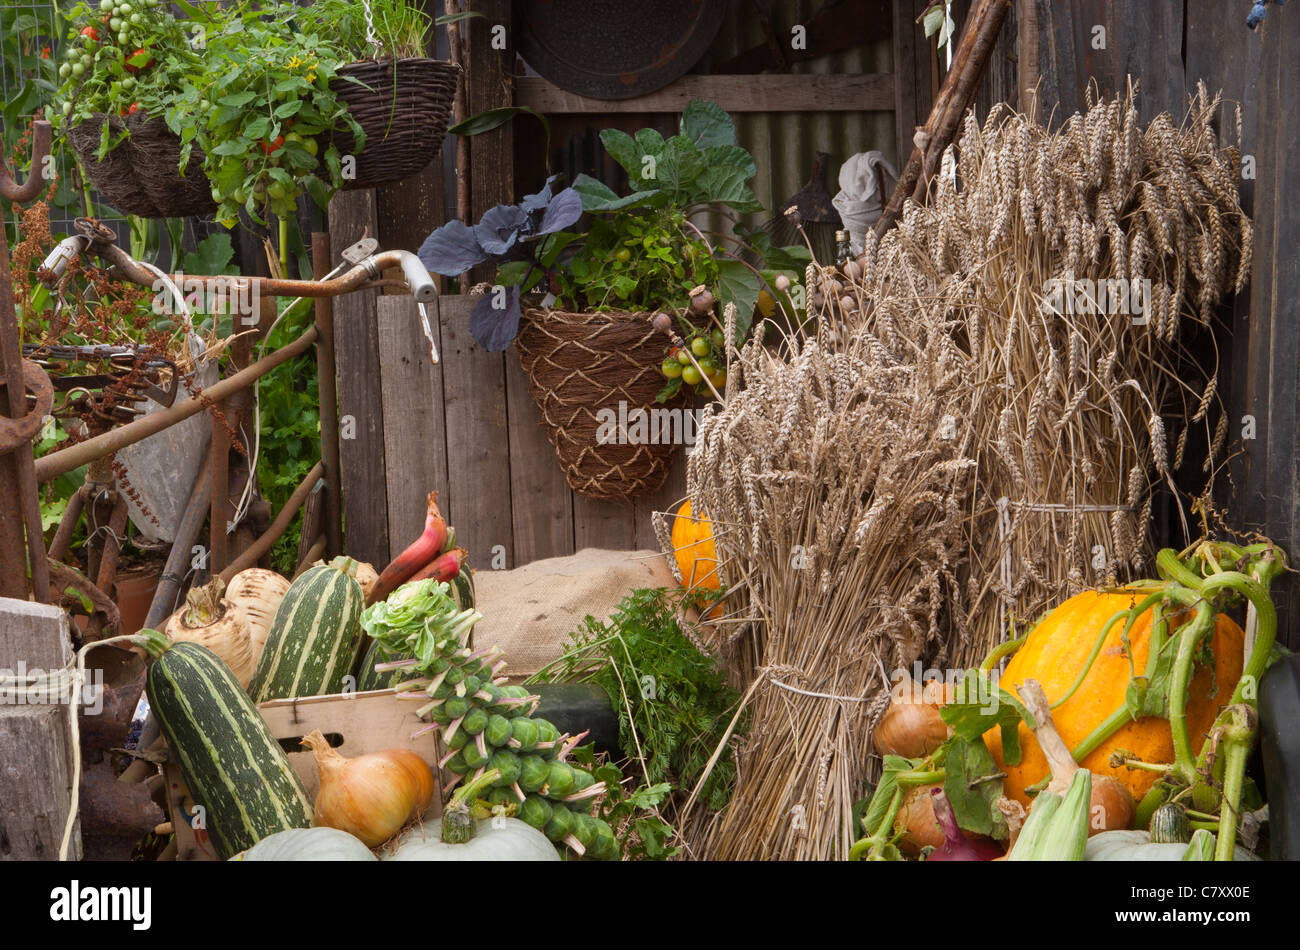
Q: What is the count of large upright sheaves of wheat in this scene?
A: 2